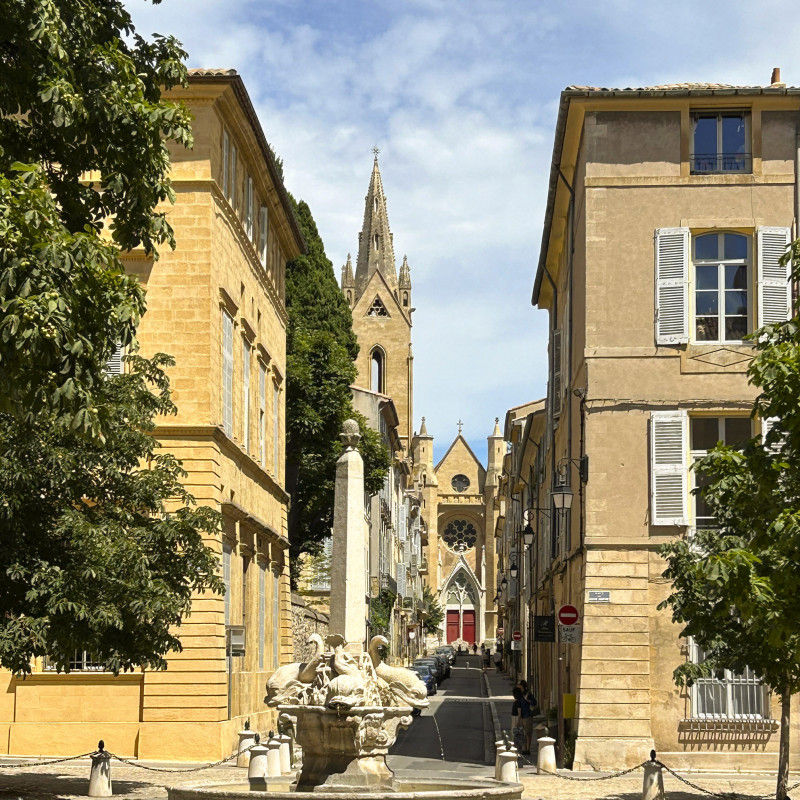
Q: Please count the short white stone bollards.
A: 10